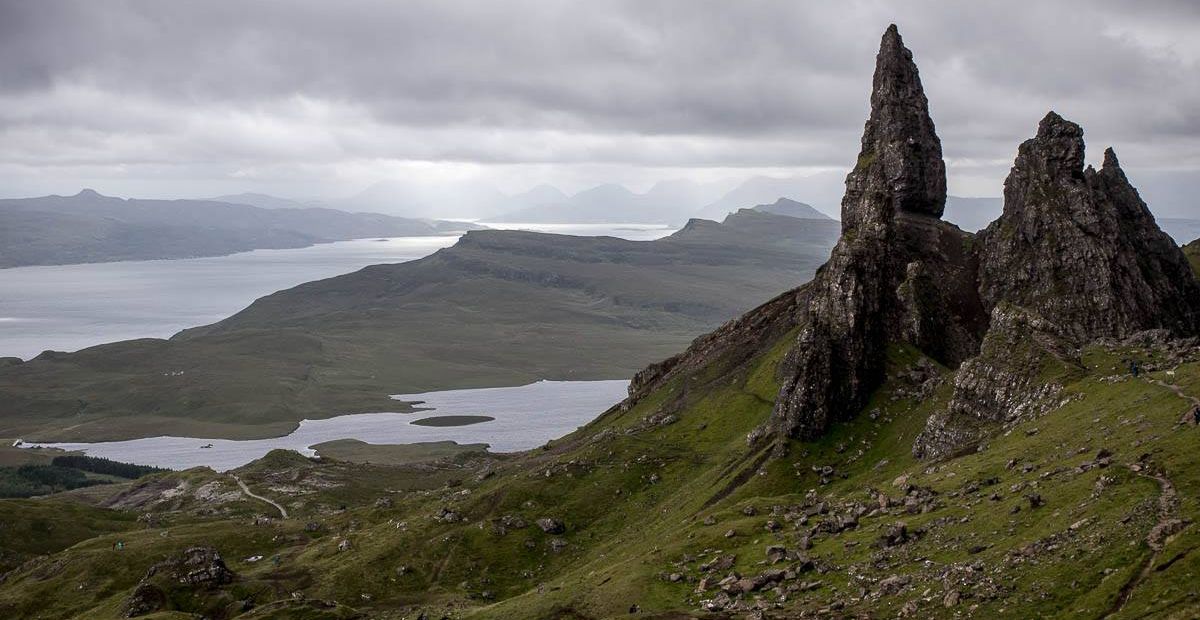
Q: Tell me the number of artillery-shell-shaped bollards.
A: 0